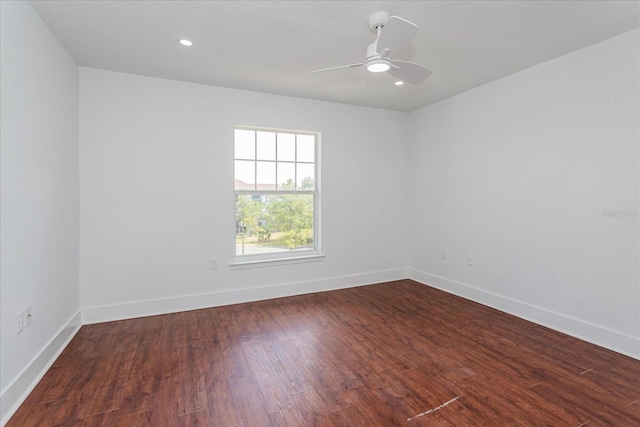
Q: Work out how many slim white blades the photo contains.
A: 3